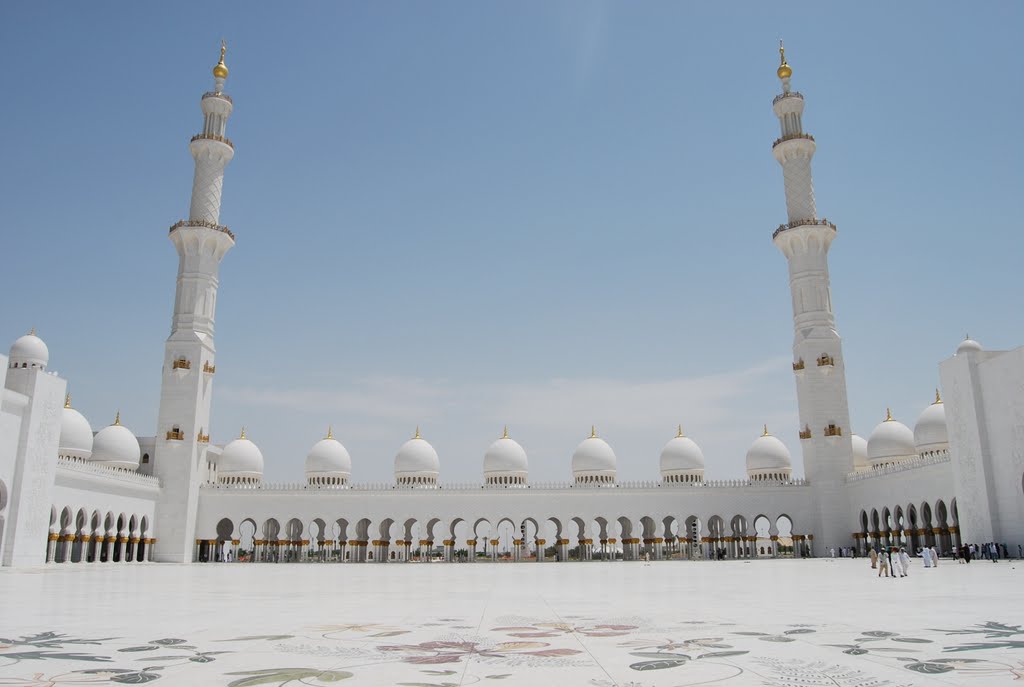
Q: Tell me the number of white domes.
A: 14